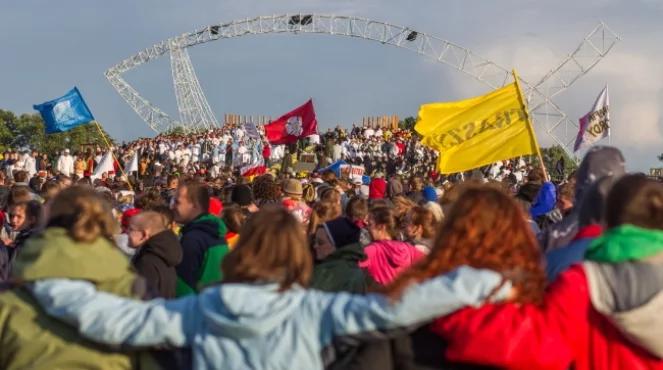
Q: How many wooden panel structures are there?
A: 2